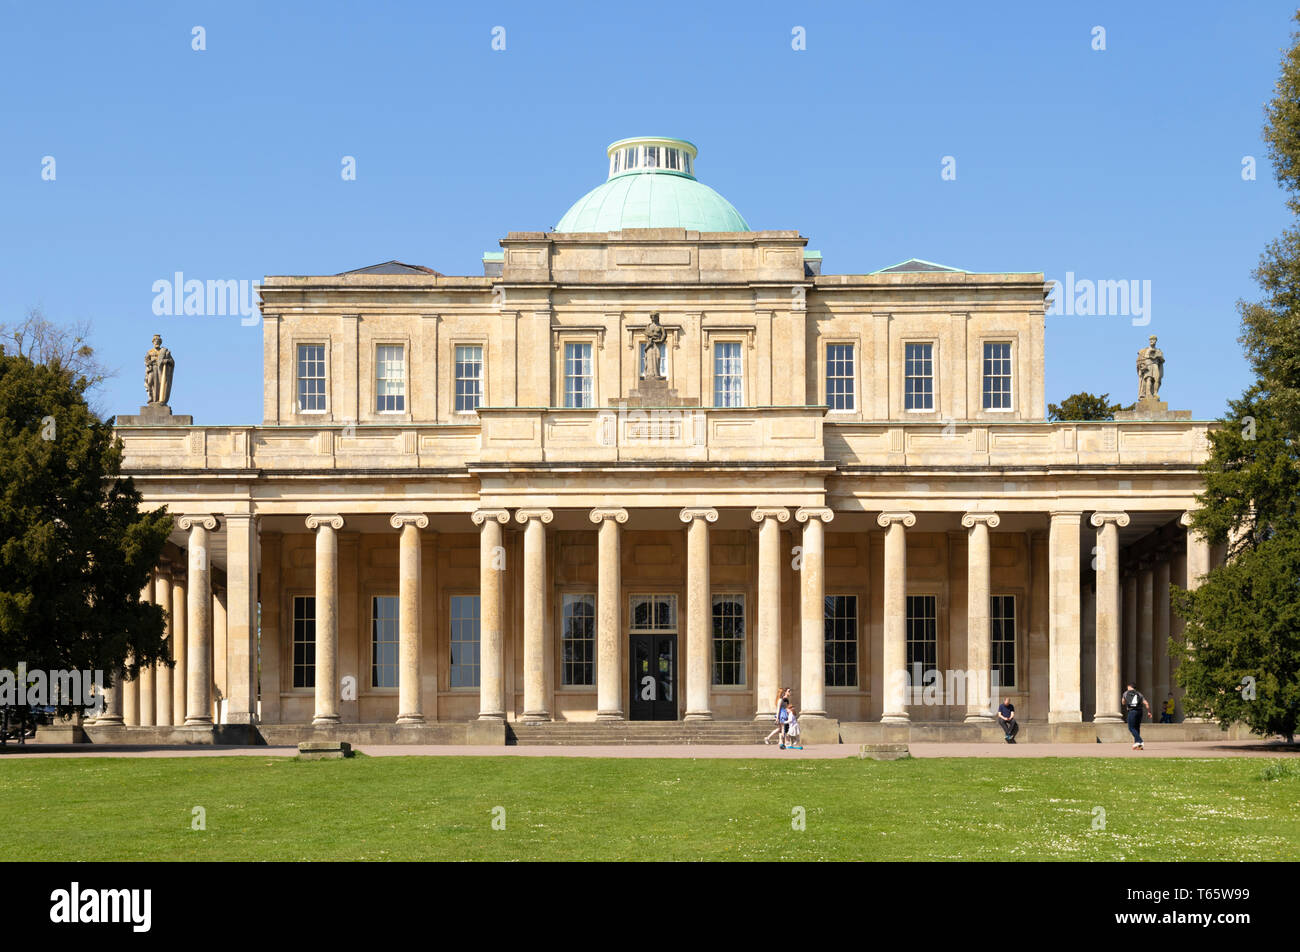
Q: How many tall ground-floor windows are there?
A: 8